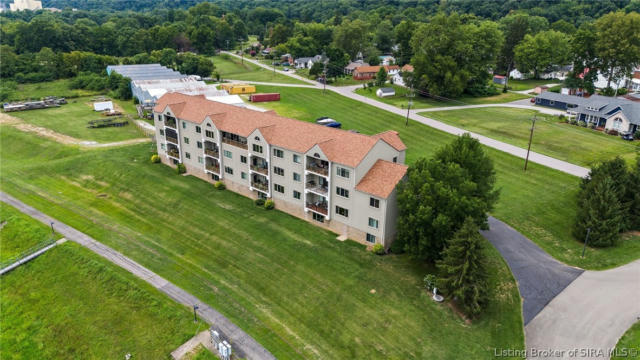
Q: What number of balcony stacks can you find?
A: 4